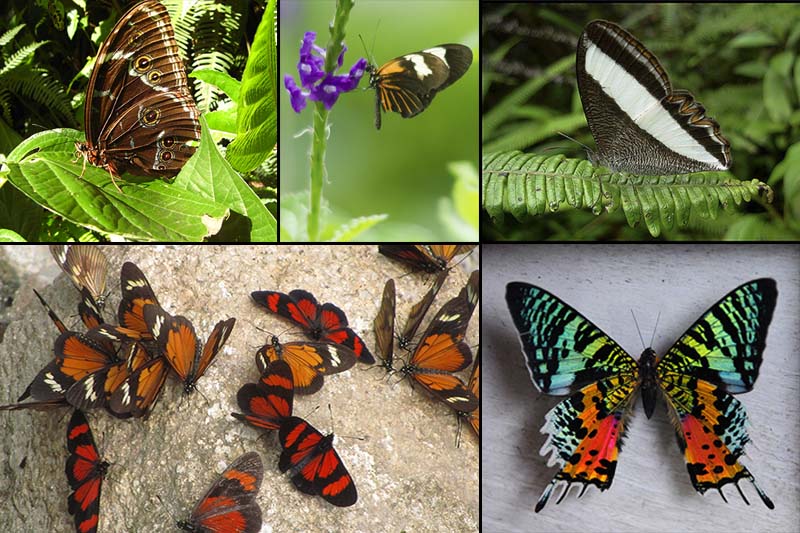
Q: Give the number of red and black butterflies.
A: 5